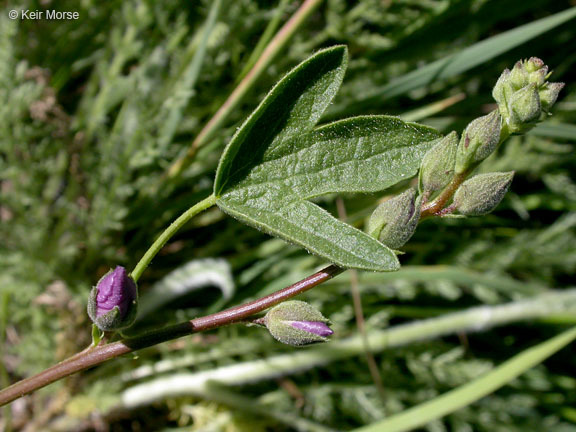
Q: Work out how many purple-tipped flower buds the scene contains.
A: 2